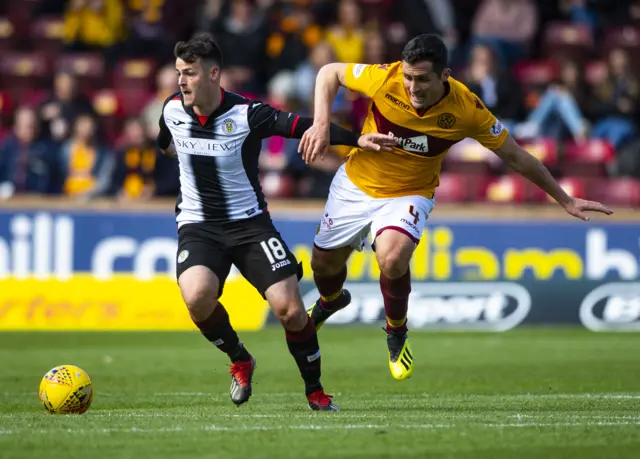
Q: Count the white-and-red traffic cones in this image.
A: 0